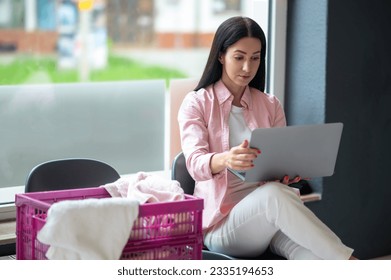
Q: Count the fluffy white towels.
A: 1